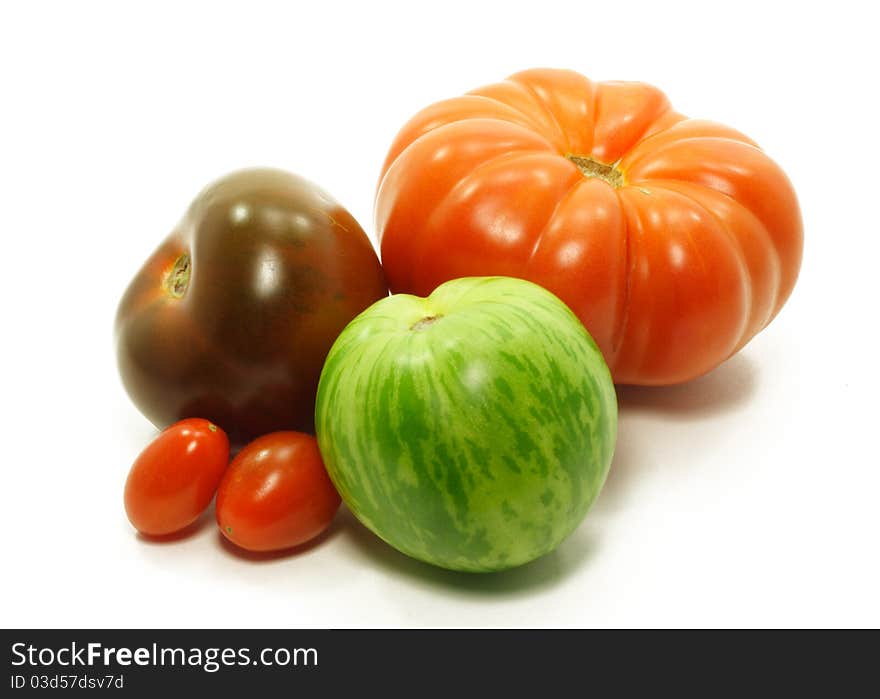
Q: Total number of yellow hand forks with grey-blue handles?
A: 0